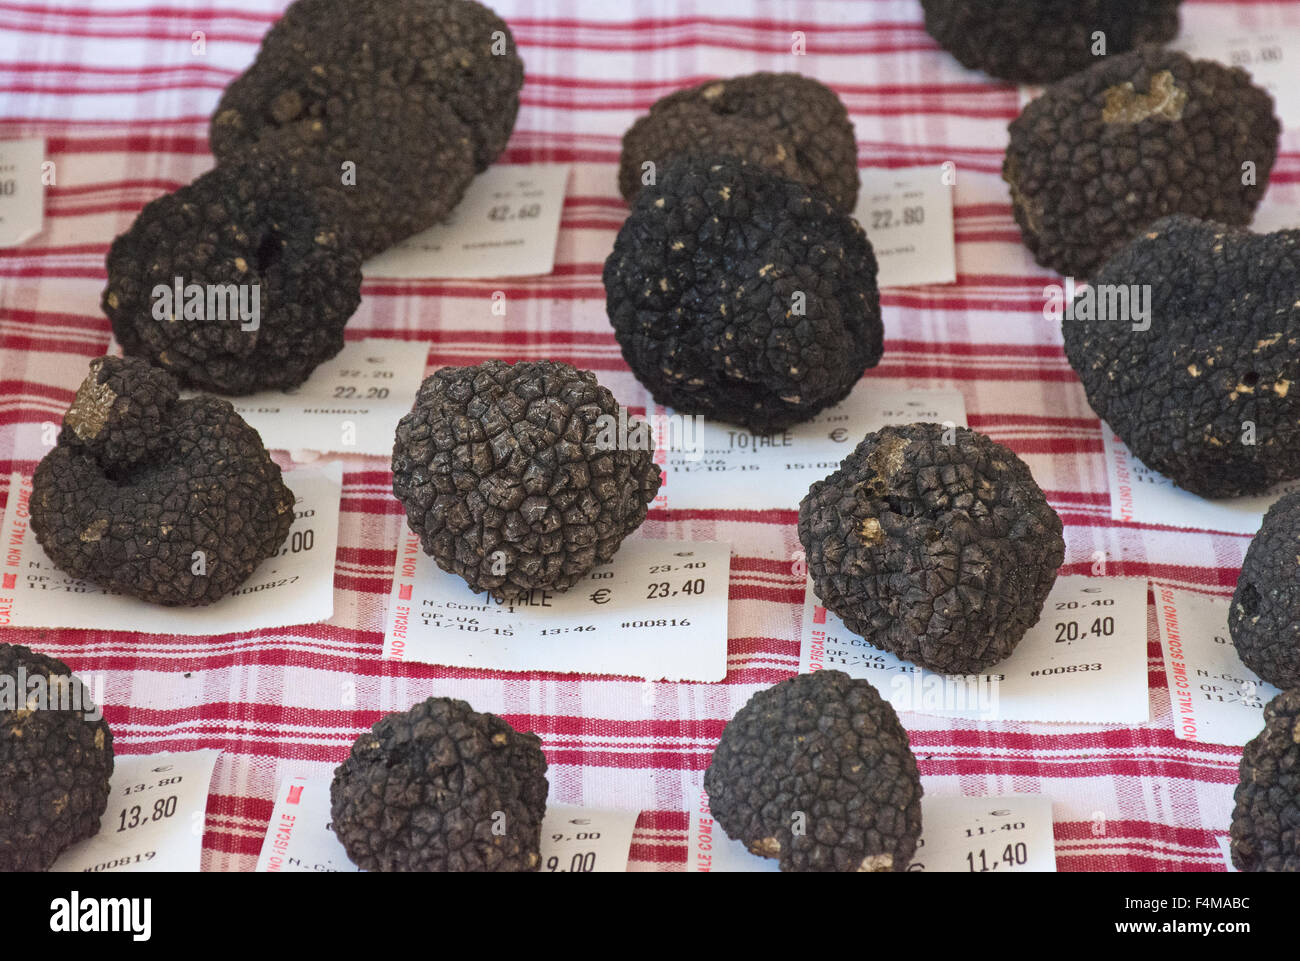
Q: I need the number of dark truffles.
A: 15